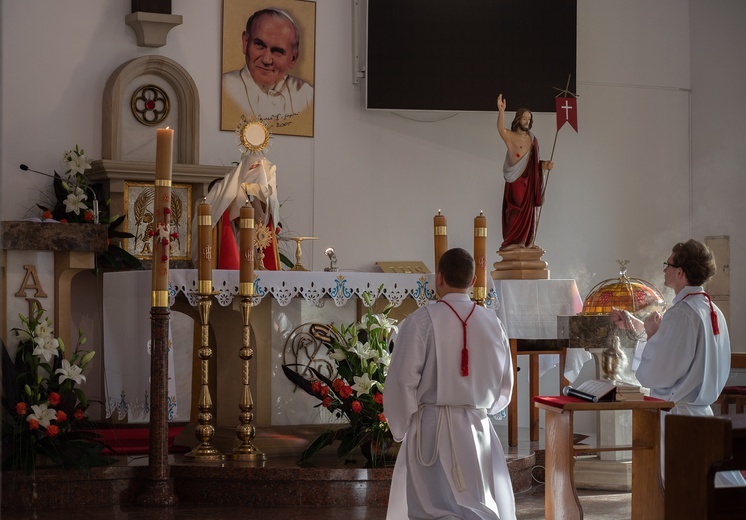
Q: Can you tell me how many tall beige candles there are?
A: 5